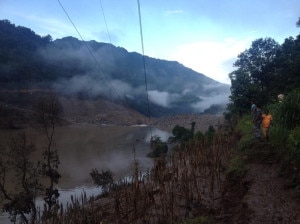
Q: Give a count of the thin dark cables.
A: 3